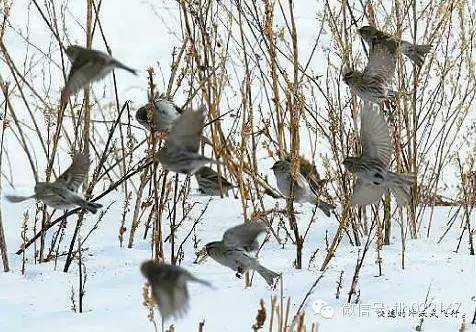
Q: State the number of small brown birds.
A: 11